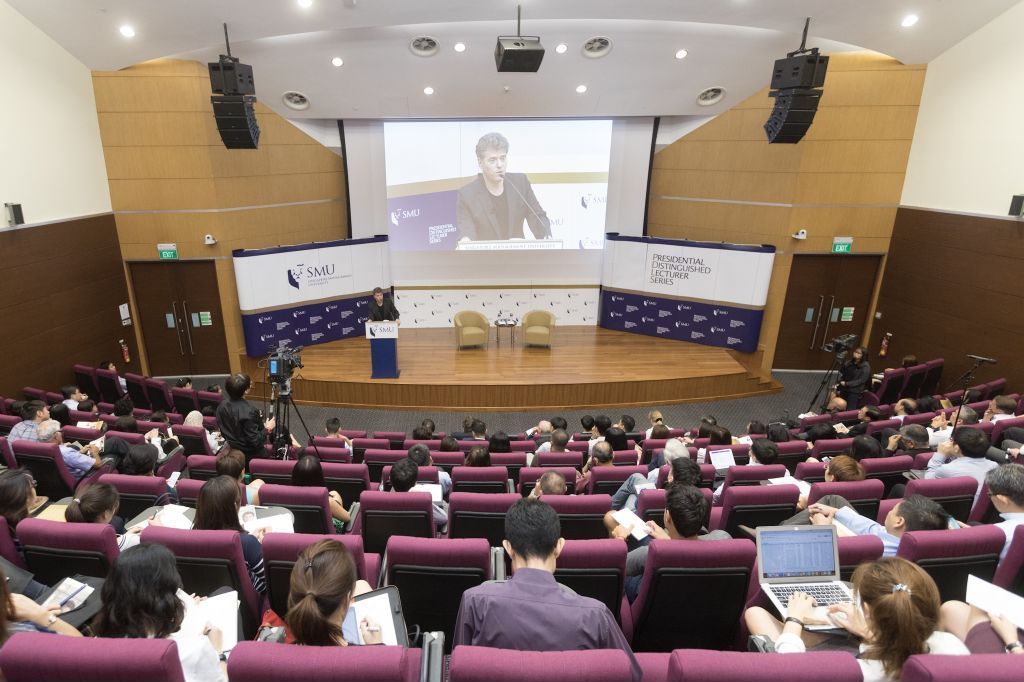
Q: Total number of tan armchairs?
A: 2